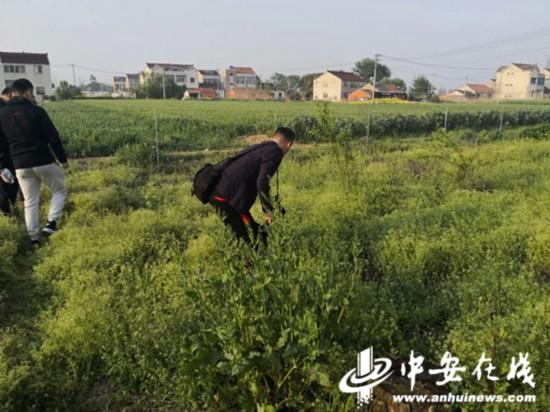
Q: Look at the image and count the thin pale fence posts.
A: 5